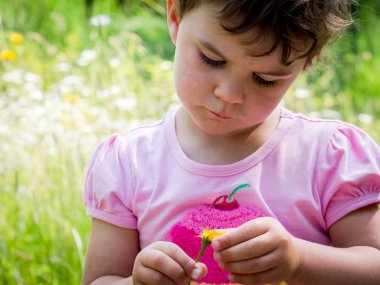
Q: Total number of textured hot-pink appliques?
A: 1